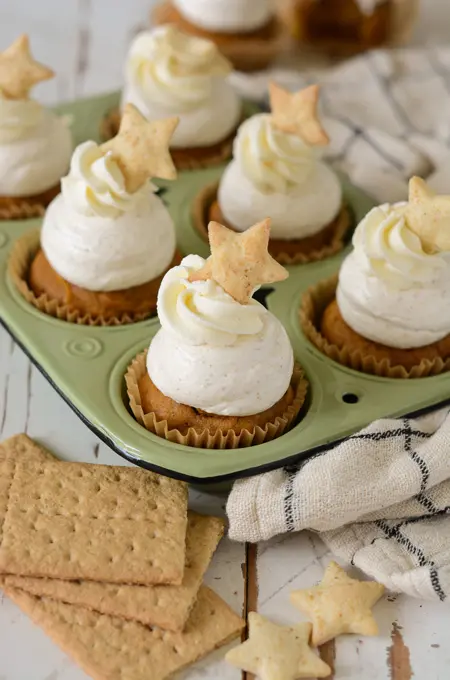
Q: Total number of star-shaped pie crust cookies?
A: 7